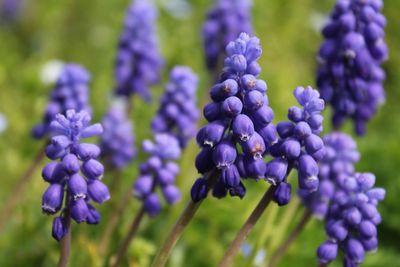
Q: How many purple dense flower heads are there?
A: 12